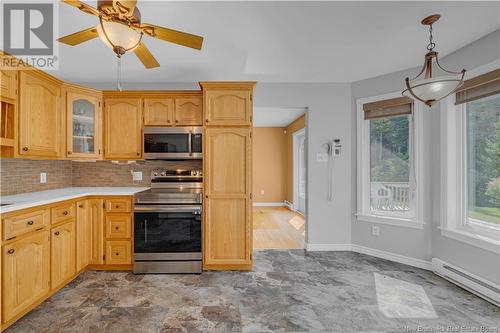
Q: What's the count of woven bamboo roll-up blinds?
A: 2